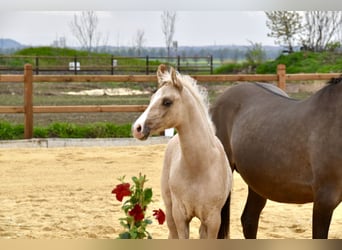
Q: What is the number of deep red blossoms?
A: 3